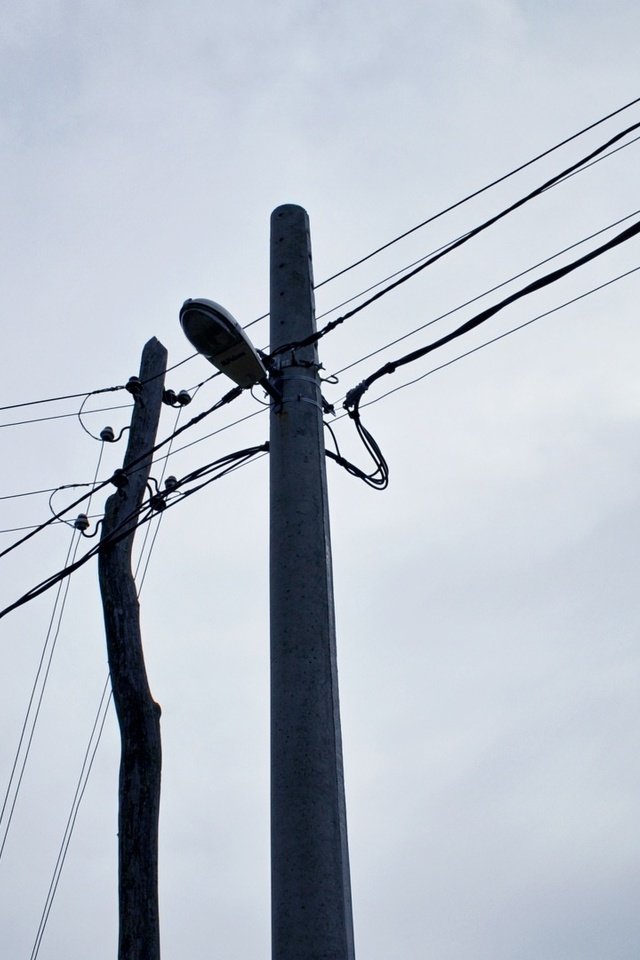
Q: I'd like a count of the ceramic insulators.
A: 8